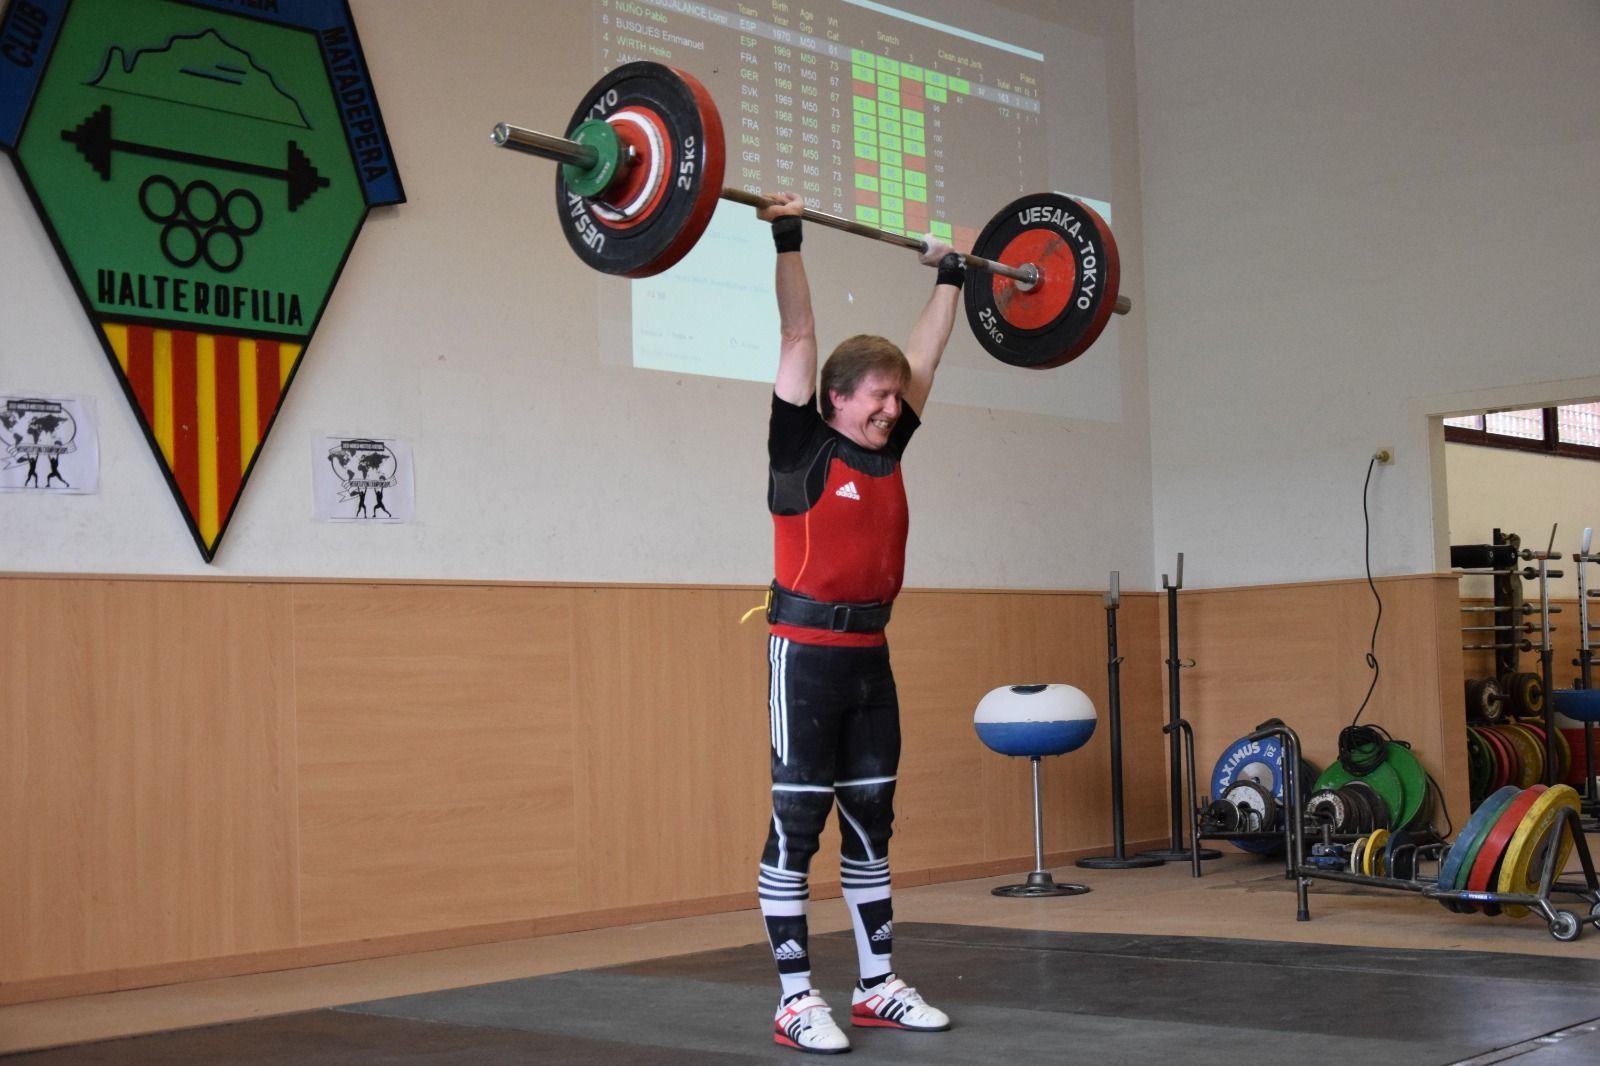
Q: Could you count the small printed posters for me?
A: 2